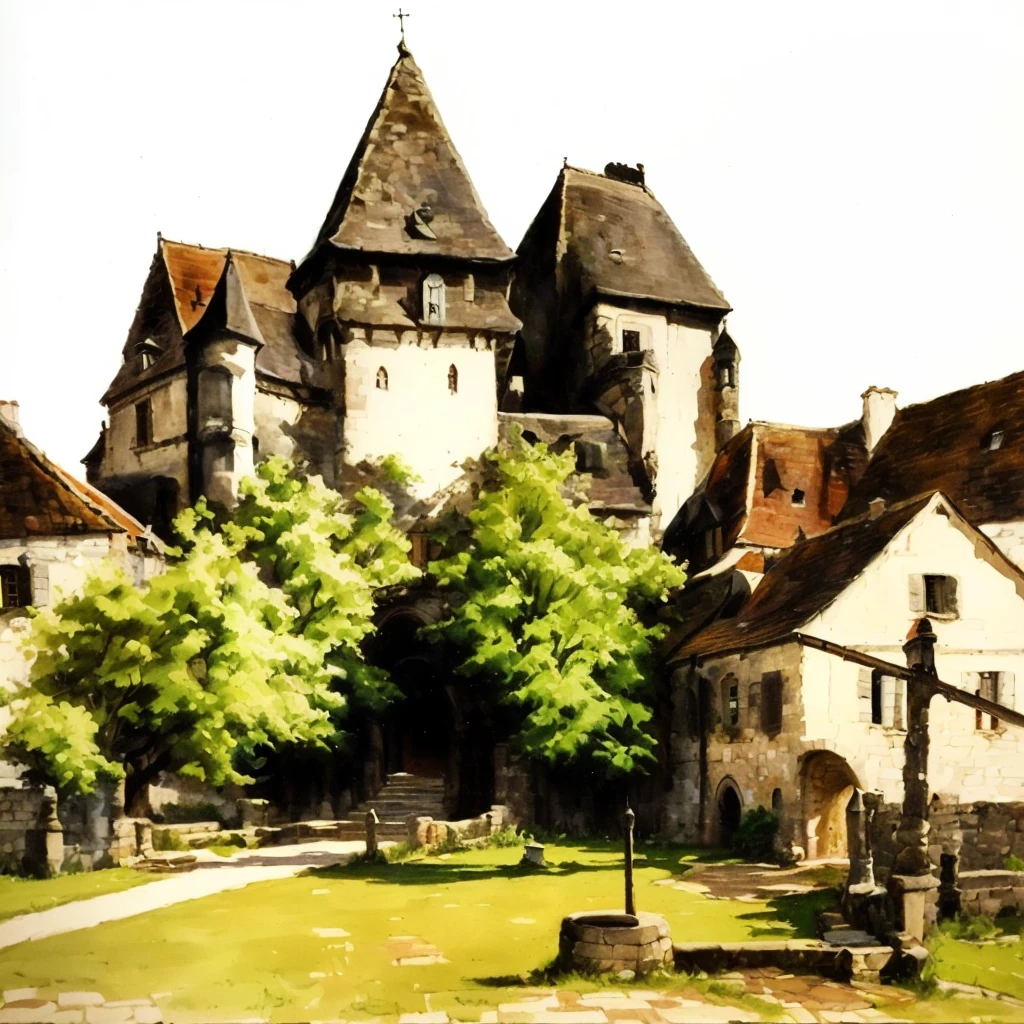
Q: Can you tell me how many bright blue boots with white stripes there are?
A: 0